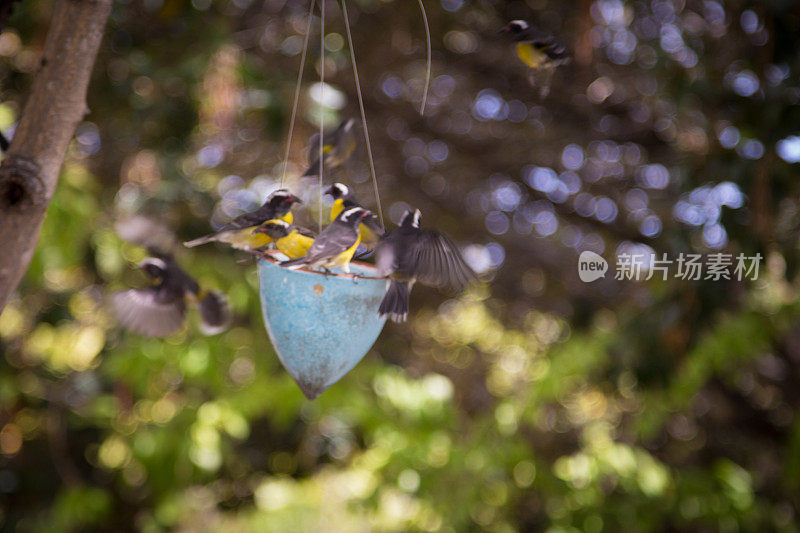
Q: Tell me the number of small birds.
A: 8